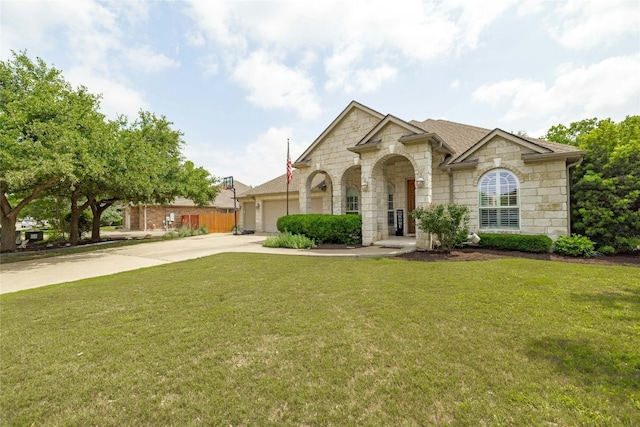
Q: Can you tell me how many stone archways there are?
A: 3